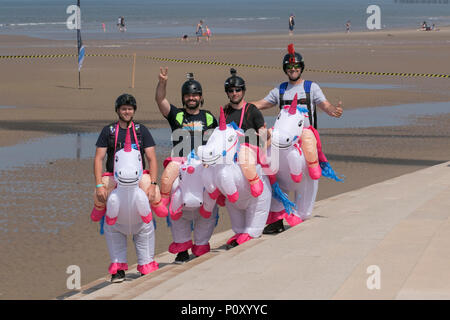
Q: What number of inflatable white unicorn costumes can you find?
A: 4